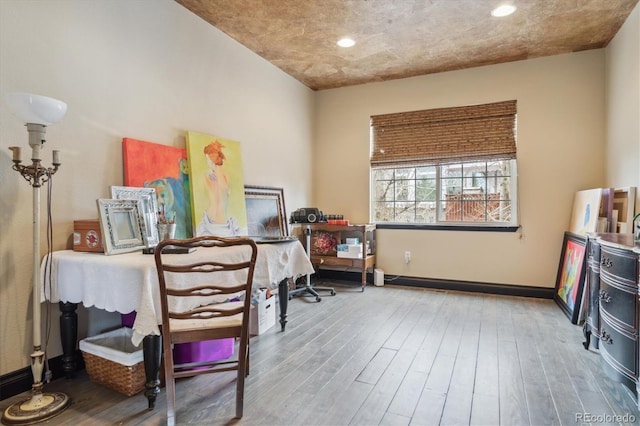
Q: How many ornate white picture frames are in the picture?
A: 2